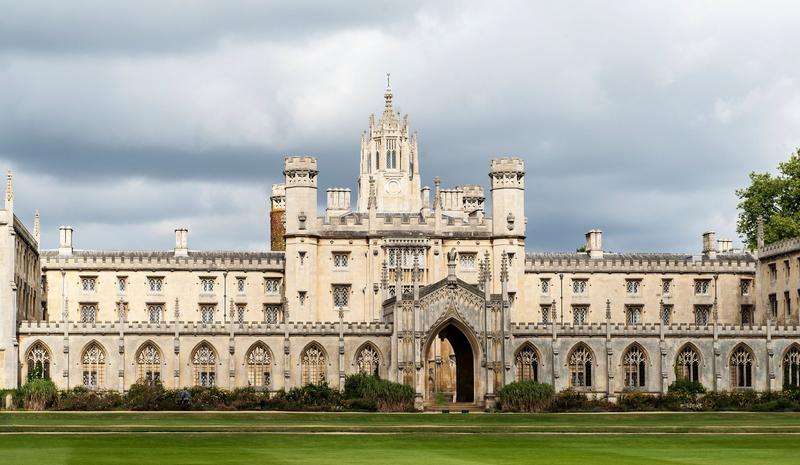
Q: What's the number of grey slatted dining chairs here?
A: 0